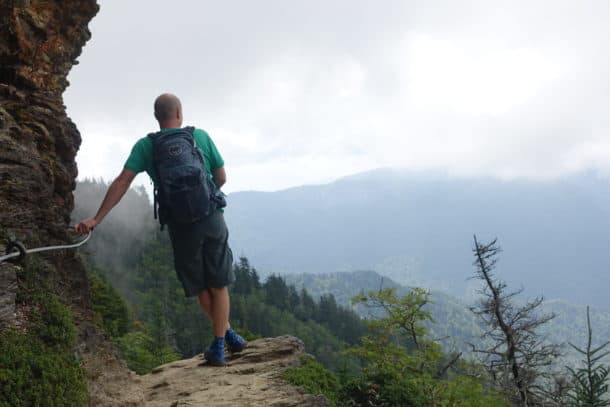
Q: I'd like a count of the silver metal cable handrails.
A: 1